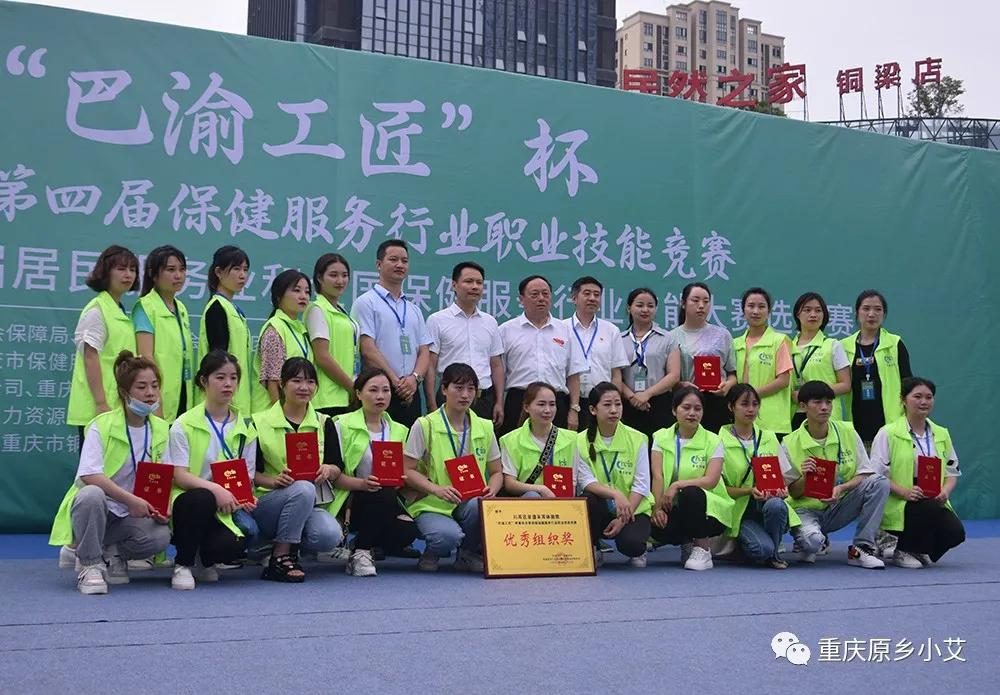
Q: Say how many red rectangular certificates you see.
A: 10